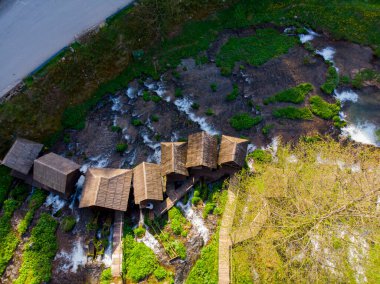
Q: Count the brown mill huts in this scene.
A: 7